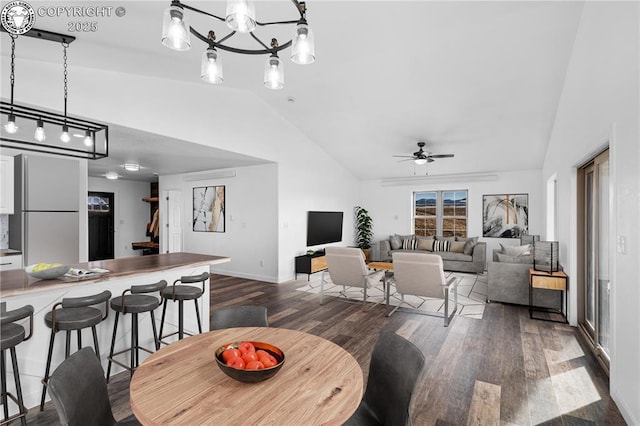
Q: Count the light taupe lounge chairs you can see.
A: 2